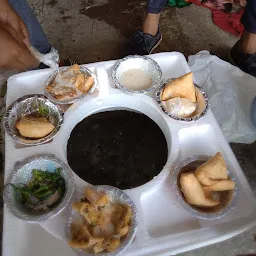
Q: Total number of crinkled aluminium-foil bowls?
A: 7